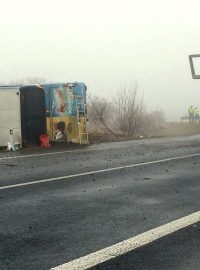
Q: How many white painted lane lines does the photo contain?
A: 3